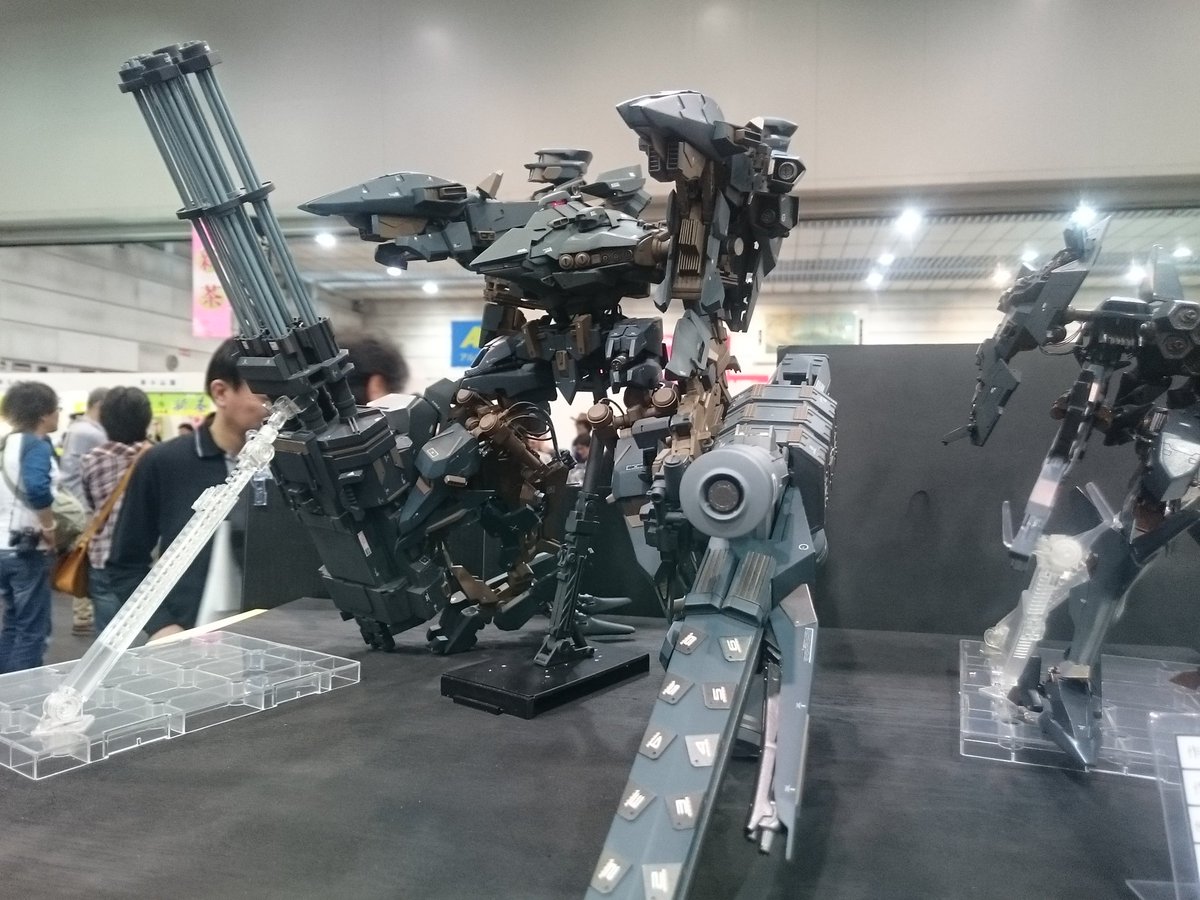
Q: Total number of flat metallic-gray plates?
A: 10